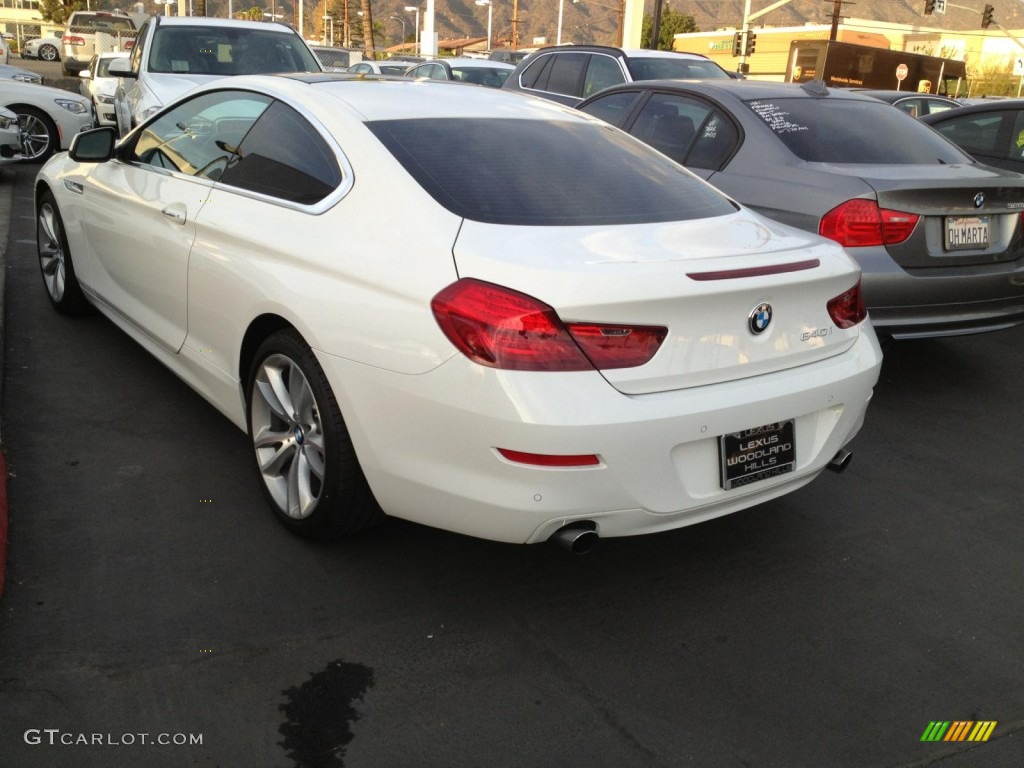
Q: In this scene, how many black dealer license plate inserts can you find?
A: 1